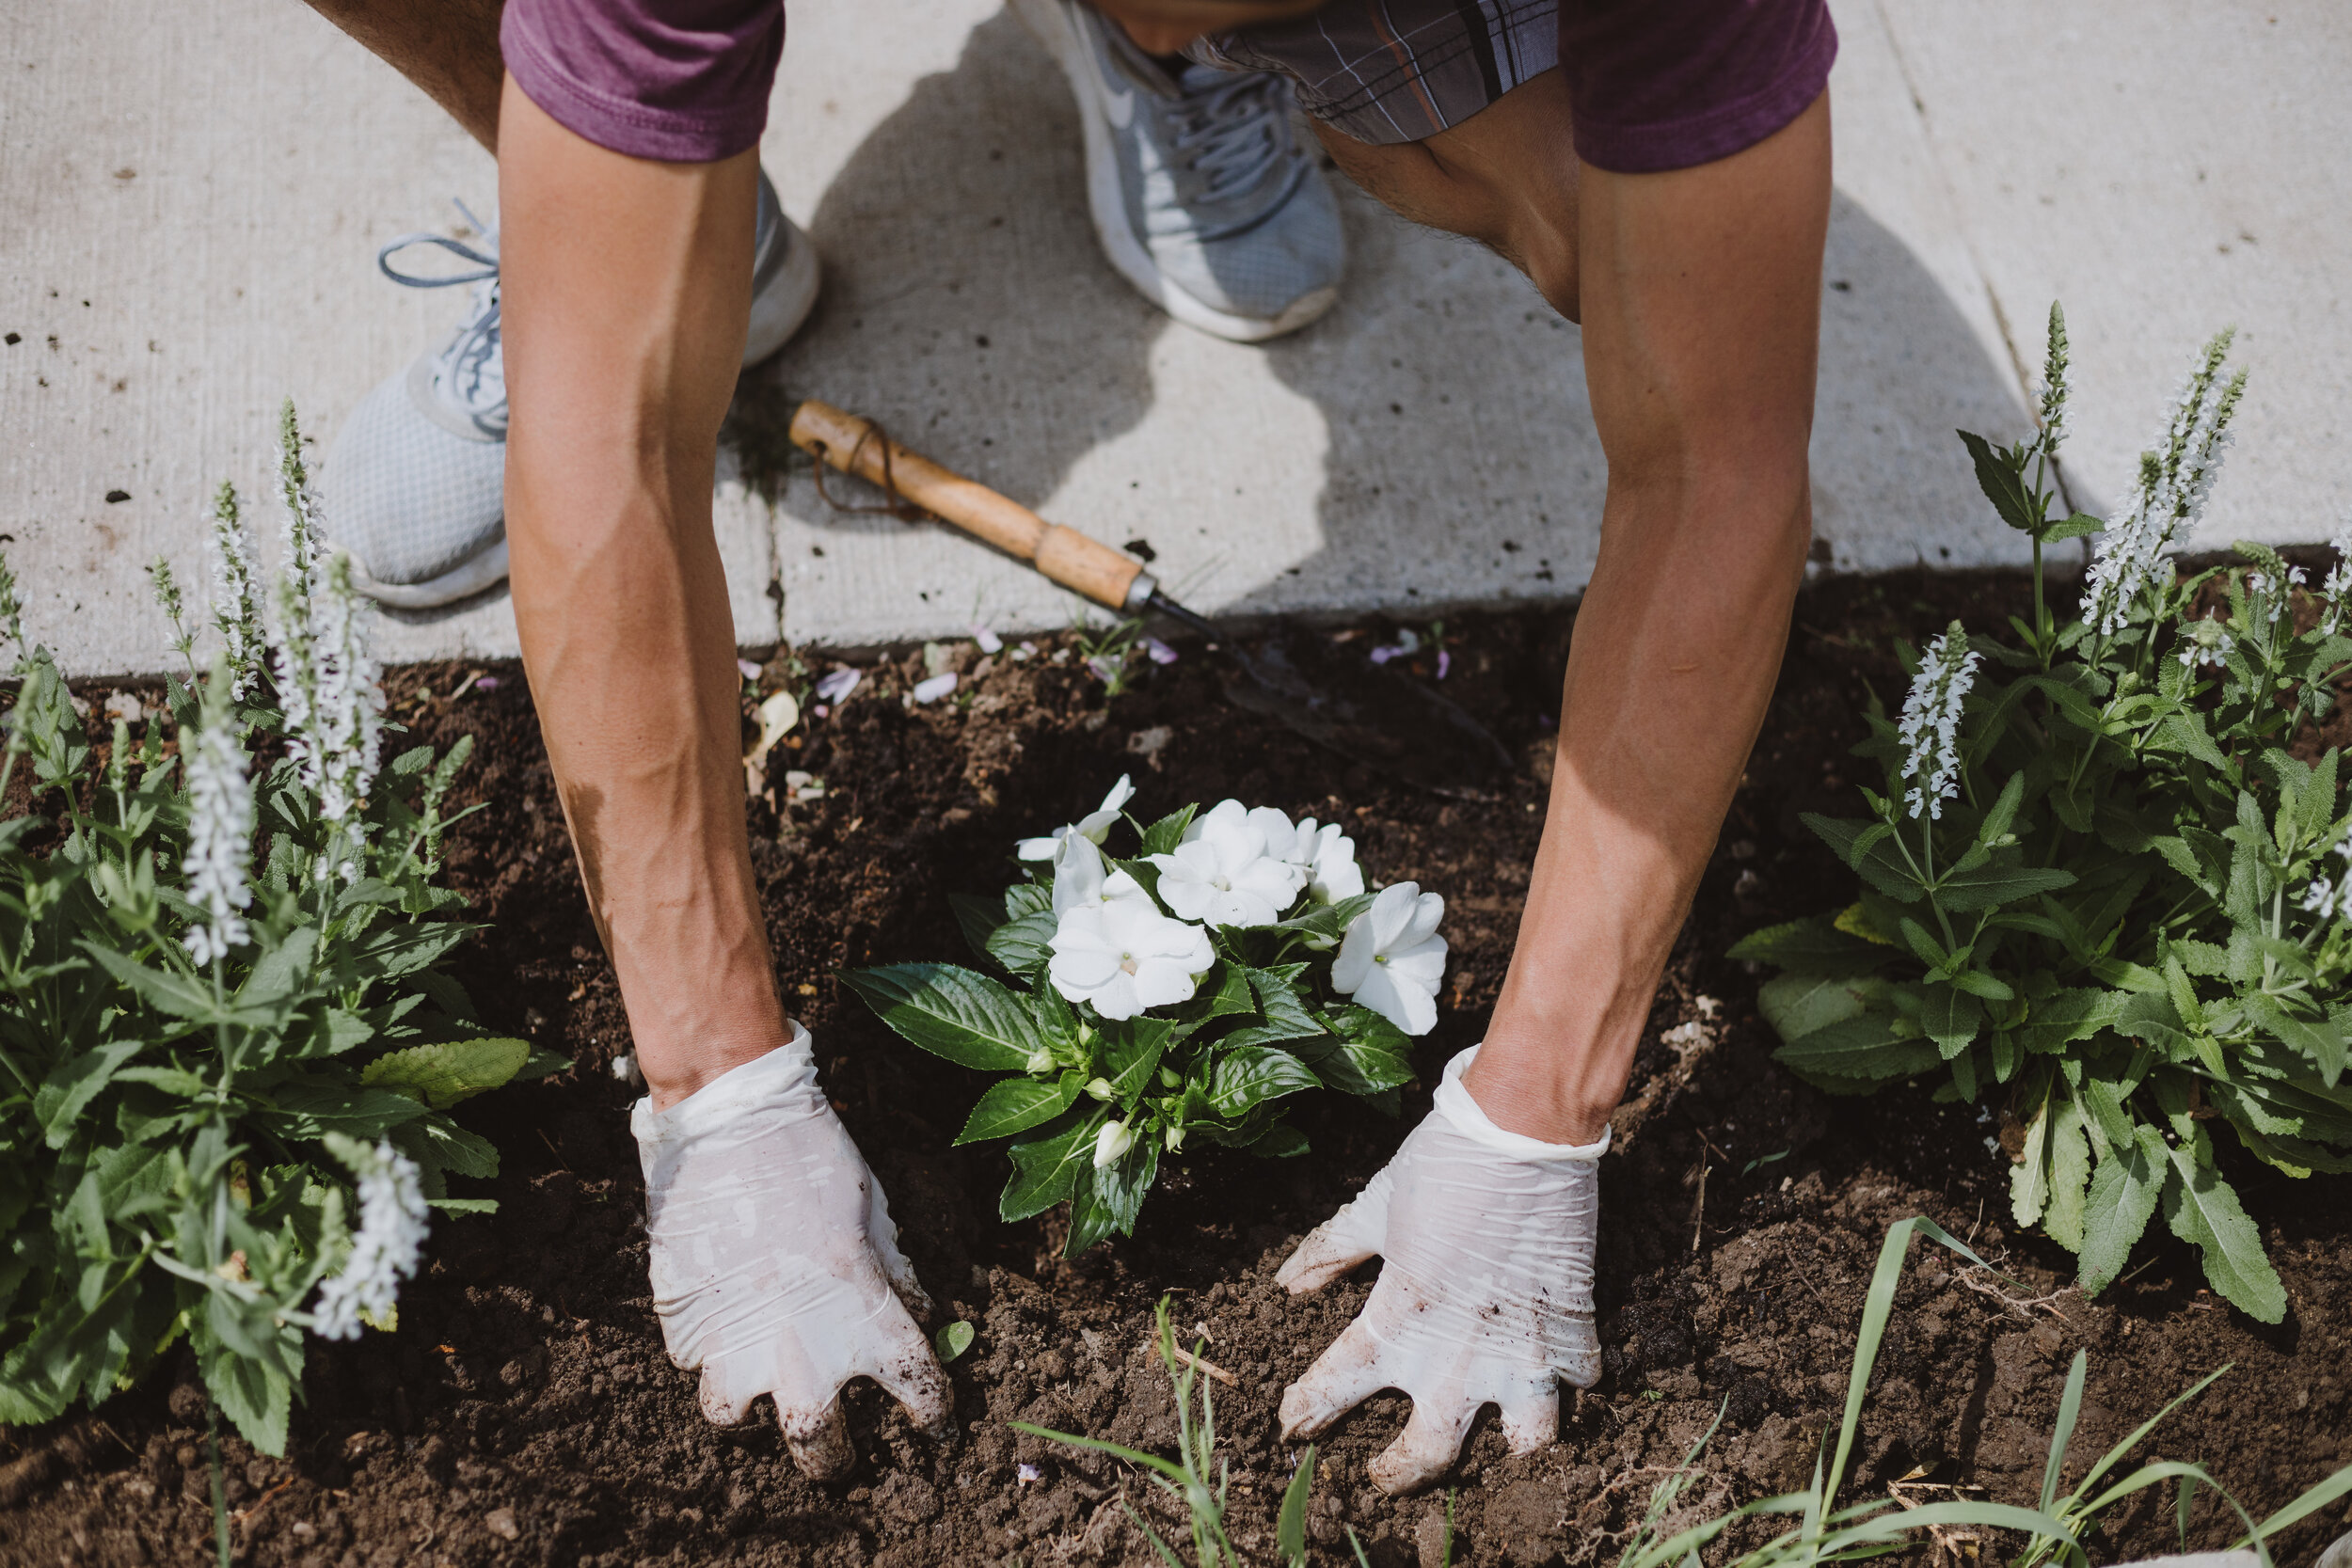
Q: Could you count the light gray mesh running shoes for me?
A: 2